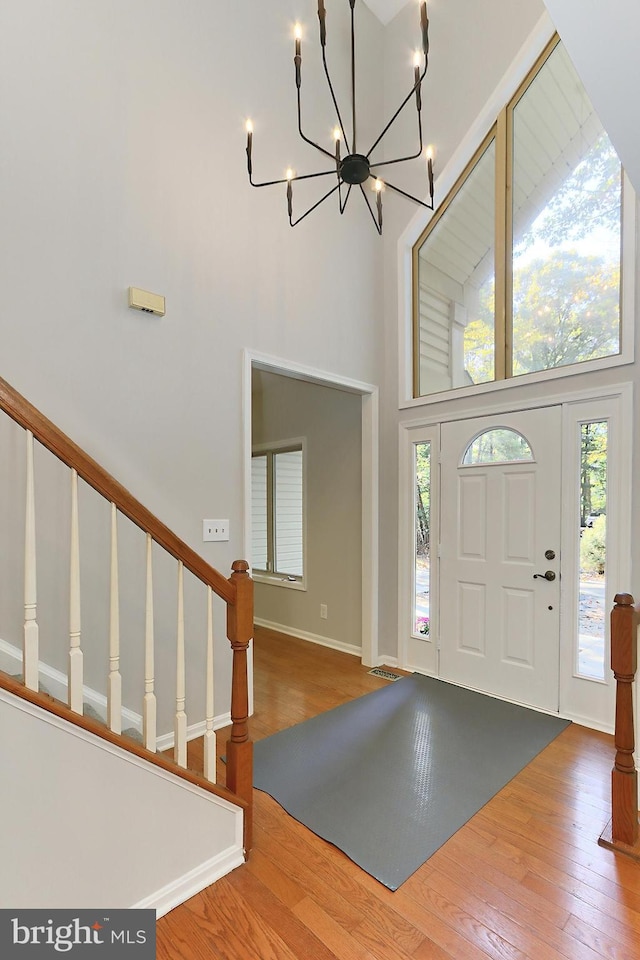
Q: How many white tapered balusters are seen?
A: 6